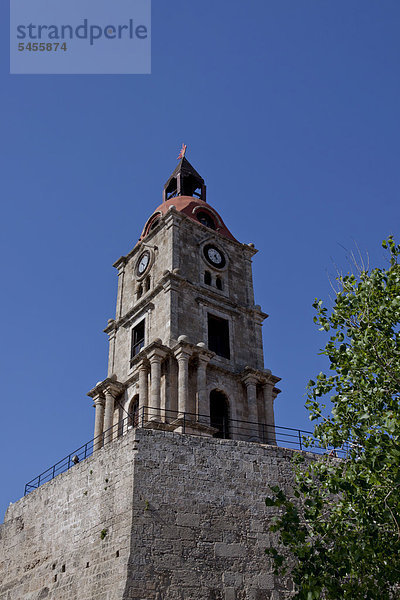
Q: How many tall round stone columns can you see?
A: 8